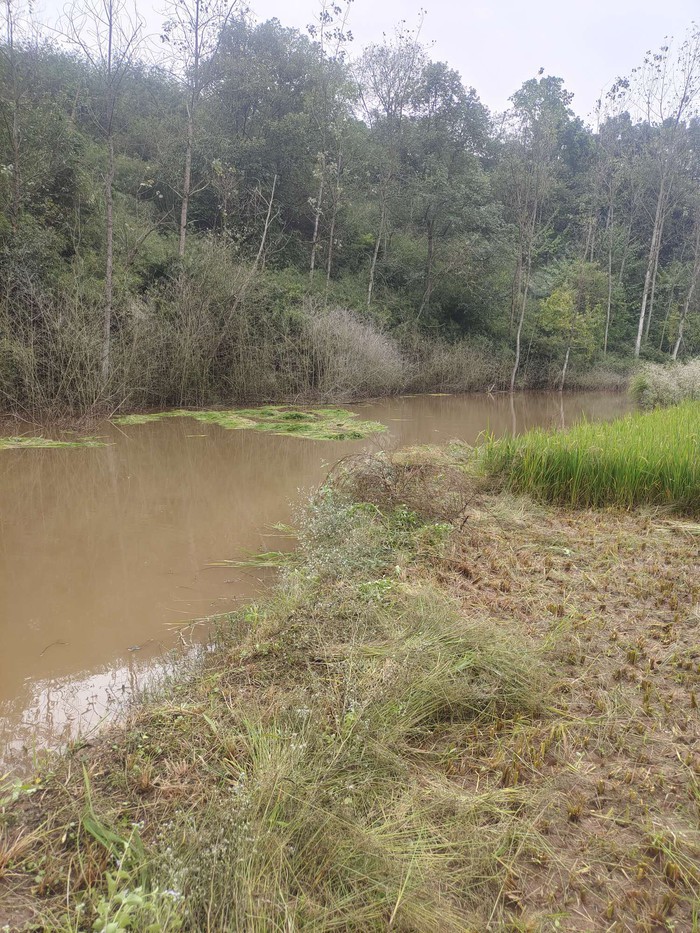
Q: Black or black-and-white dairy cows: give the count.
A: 0